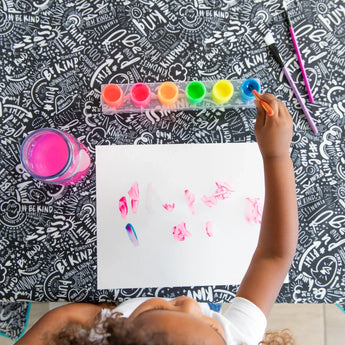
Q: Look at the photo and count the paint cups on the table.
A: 6